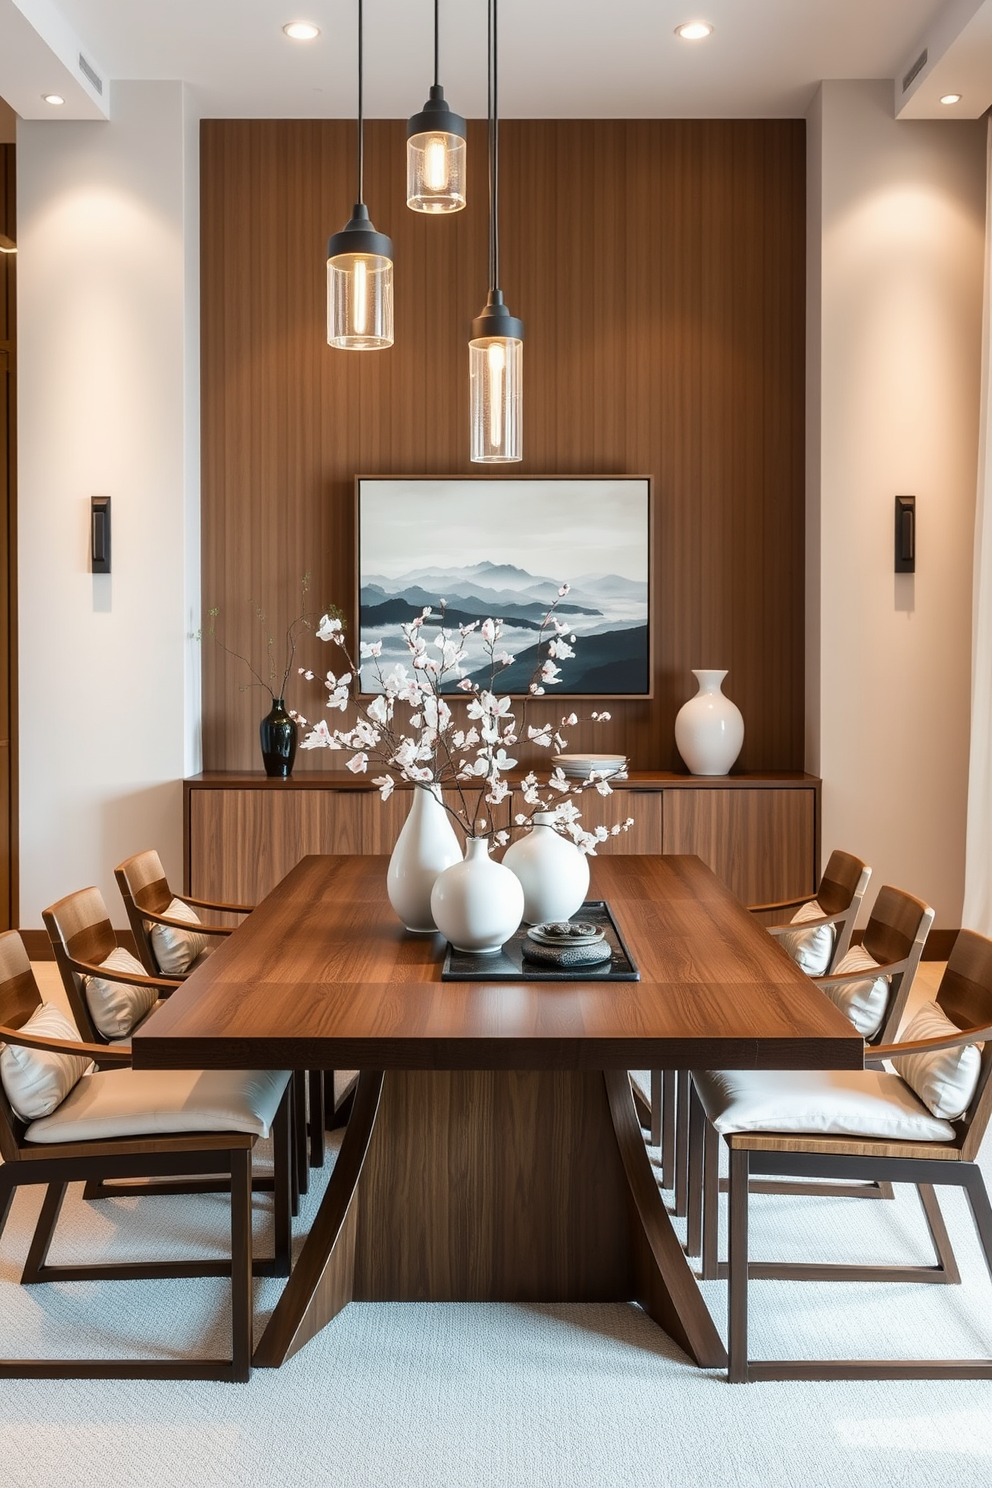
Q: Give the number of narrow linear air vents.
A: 2